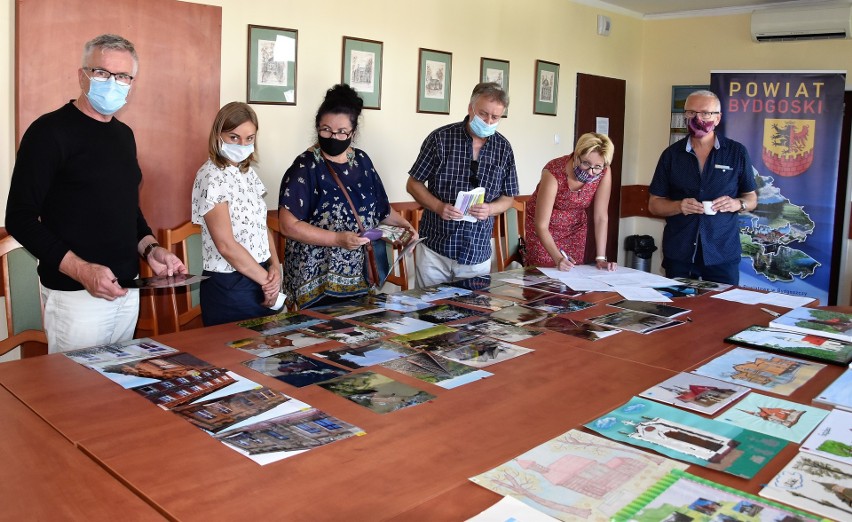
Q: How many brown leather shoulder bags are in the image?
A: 1